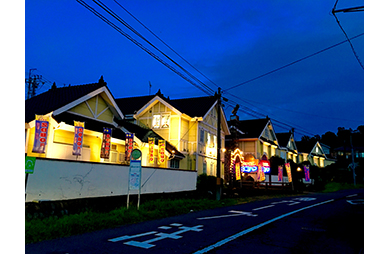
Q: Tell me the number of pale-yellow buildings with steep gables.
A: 5